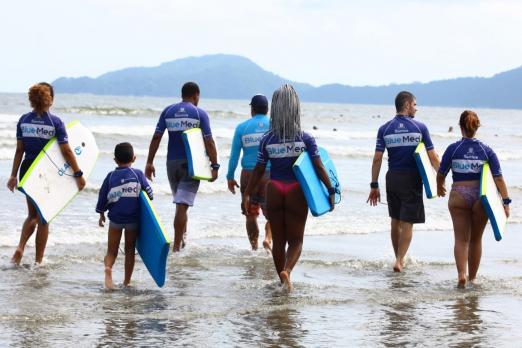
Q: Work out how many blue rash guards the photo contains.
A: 7